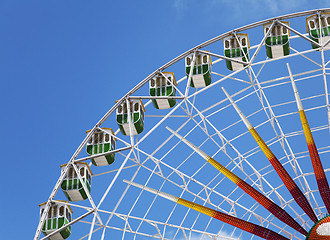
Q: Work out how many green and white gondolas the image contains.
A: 9